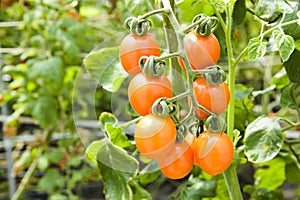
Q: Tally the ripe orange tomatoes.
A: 7